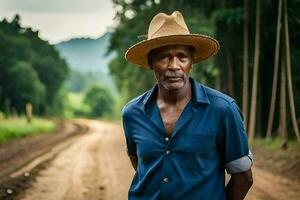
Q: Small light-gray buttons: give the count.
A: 3